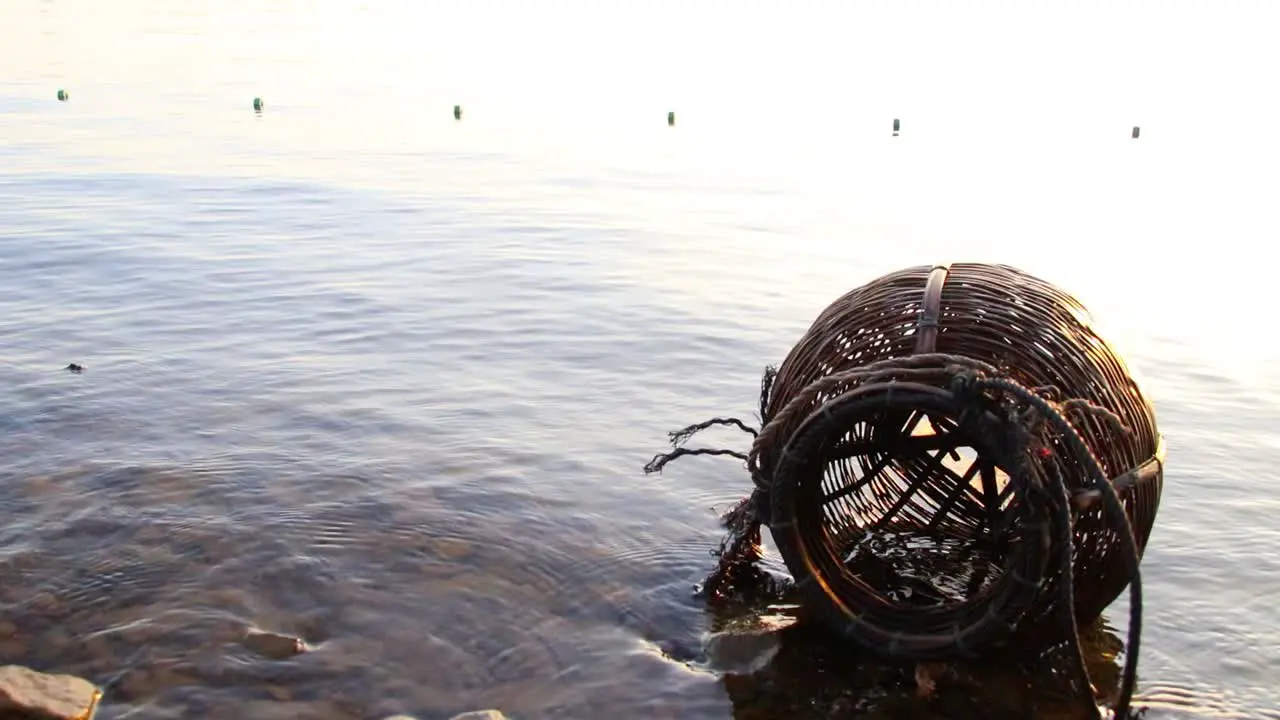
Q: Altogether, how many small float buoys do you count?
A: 6